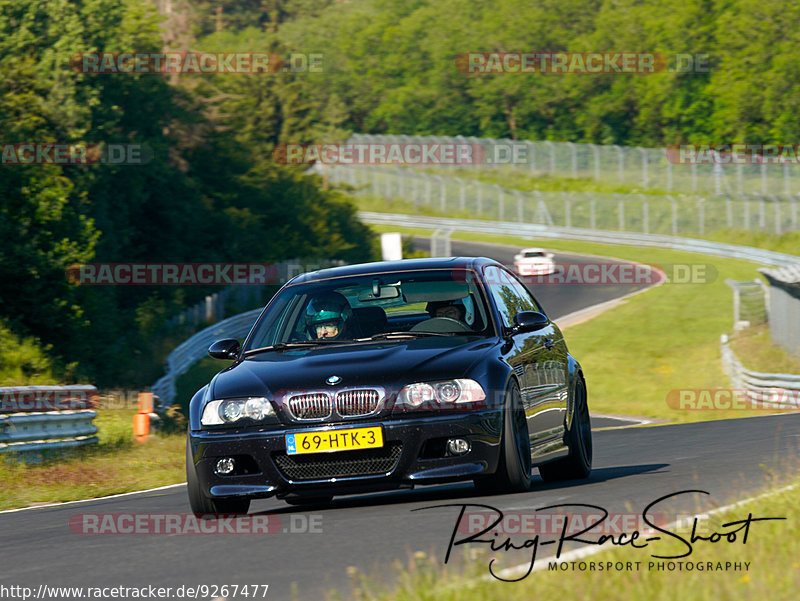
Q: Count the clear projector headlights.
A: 2